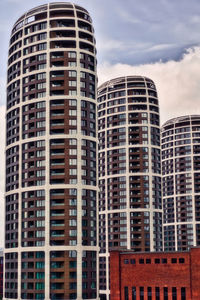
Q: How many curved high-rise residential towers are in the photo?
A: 3